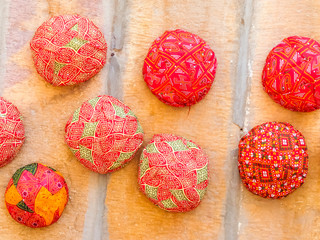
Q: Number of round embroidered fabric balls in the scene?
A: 8